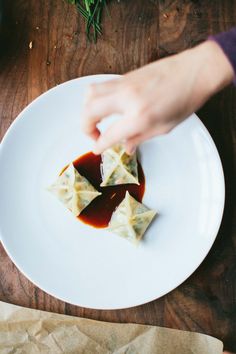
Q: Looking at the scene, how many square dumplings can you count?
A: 3